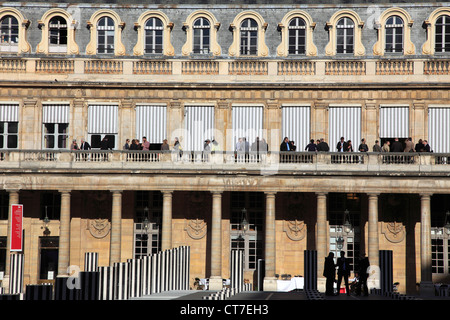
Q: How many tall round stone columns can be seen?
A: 9